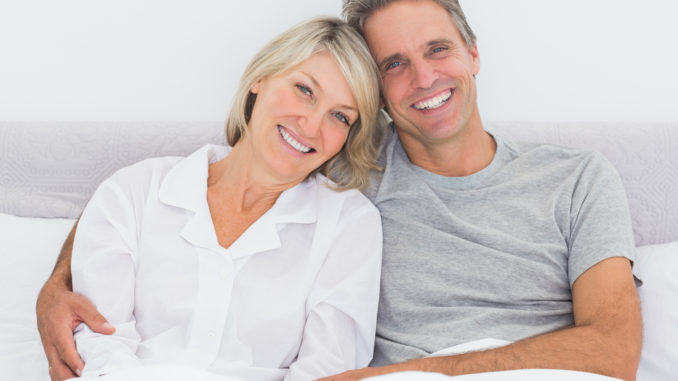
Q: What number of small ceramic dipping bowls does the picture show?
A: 0